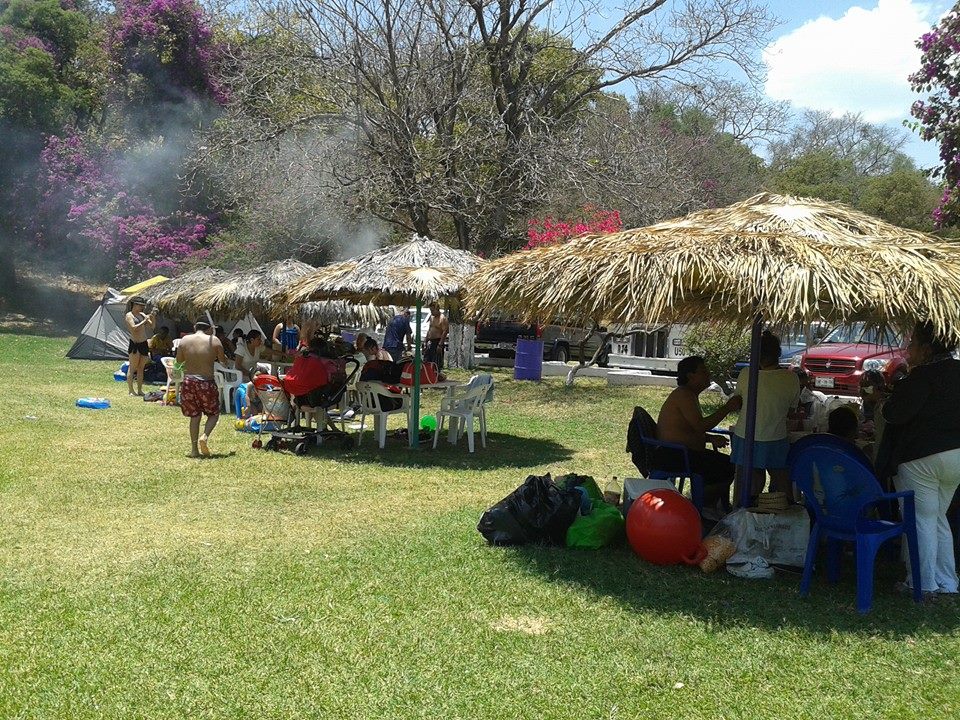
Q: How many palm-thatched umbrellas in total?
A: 4